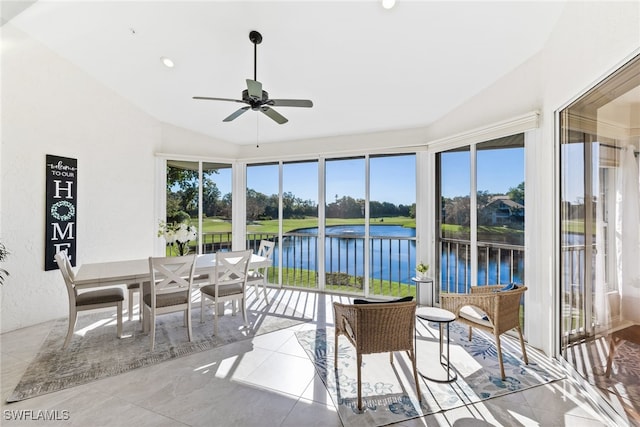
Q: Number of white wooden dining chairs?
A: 4